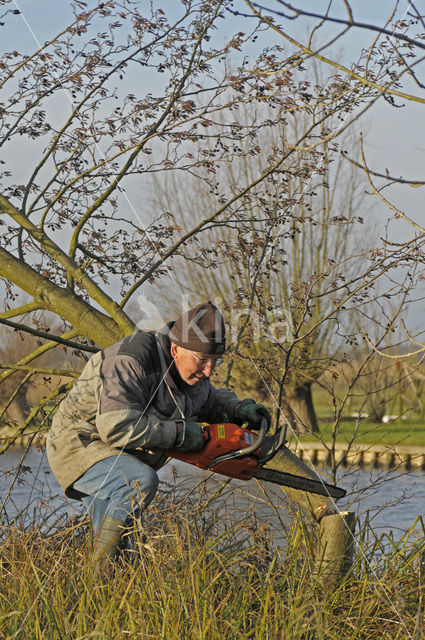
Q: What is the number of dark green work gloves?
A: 2